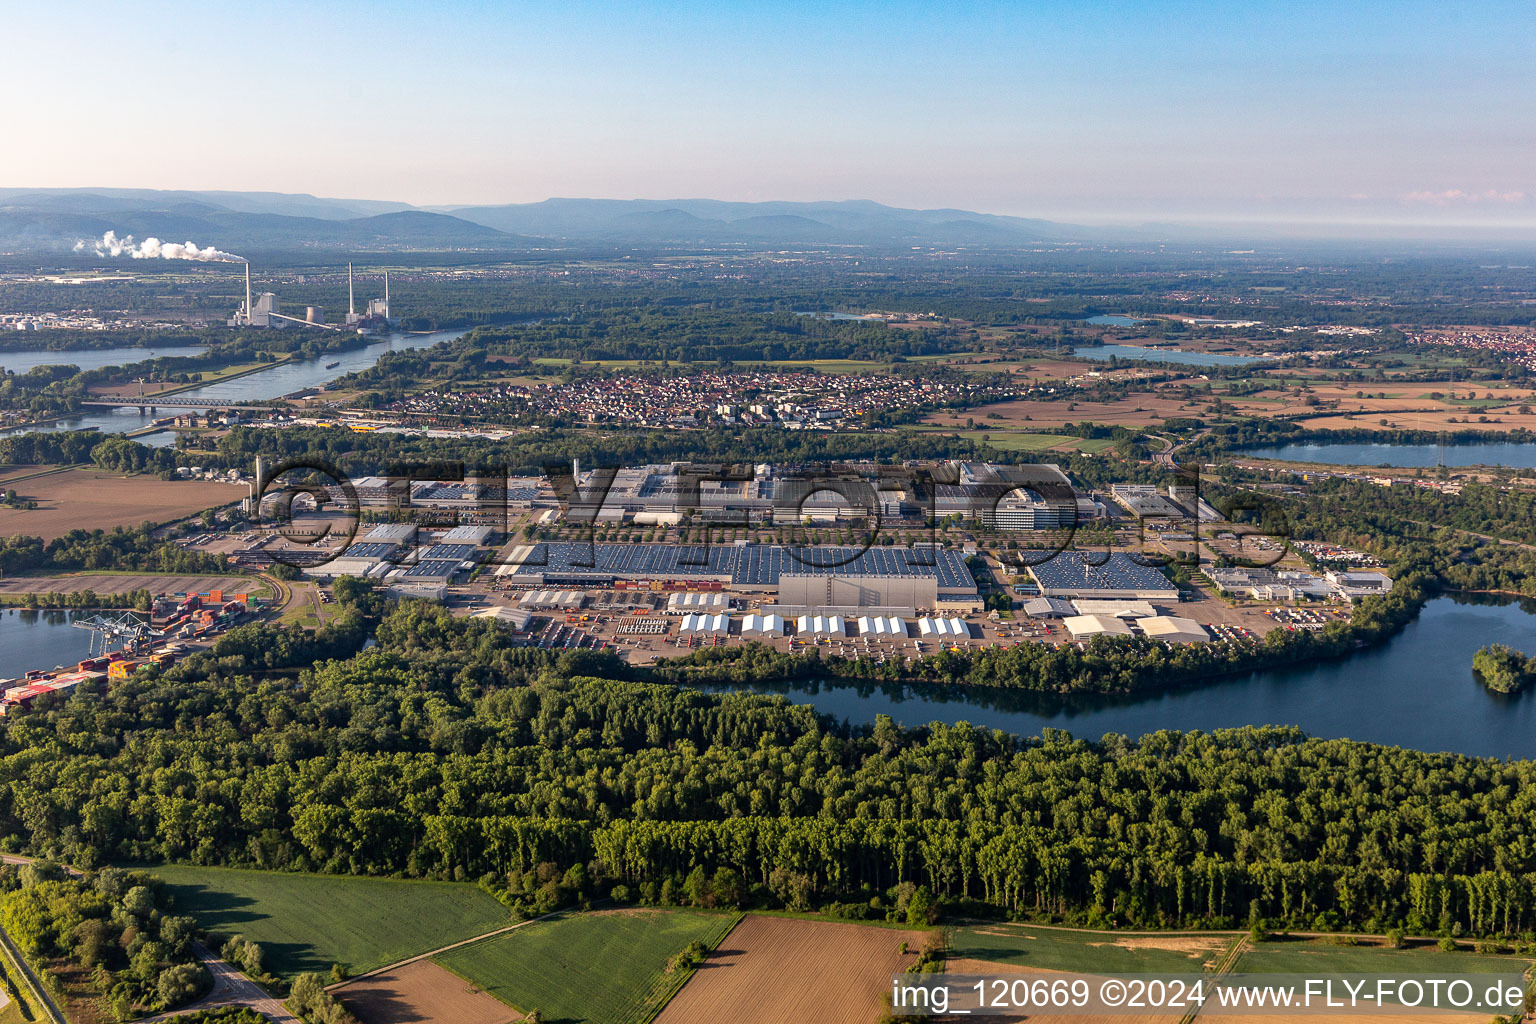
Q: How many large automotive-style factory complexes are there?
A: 1